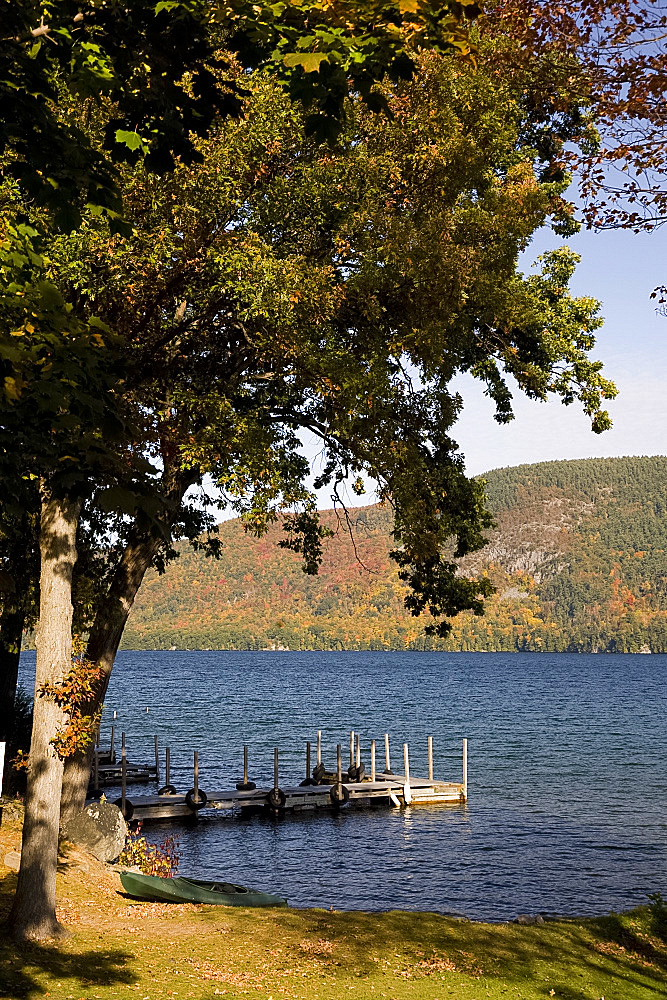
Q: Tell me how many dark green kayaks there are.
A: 1